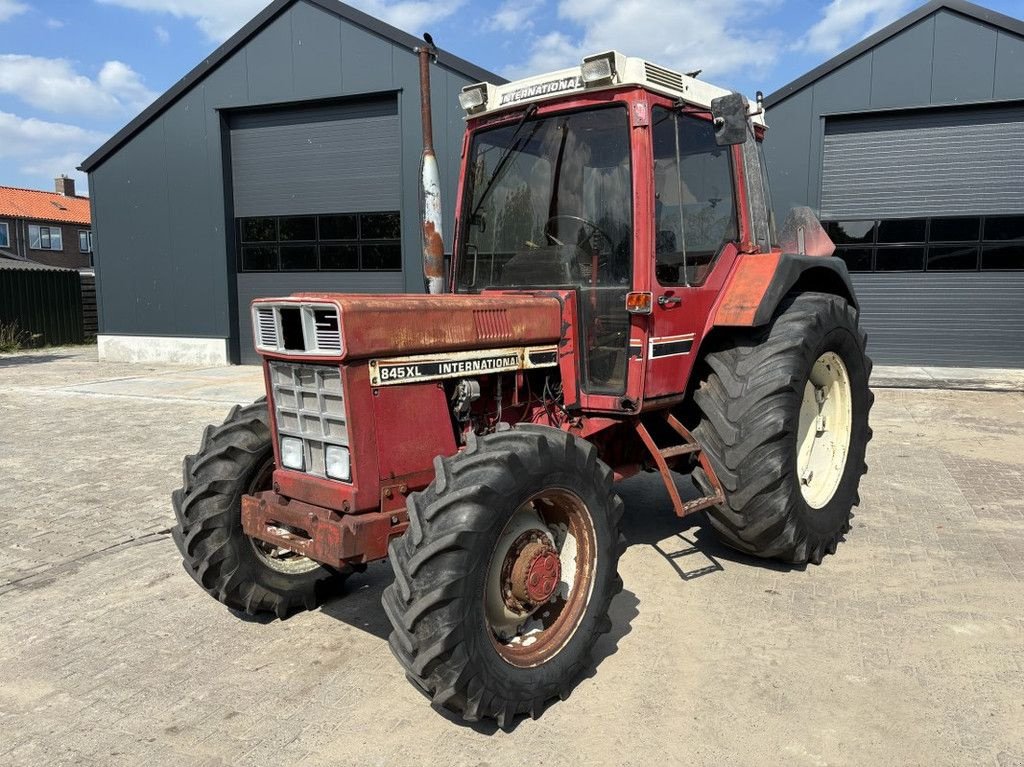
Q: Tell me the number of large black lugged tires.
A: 3